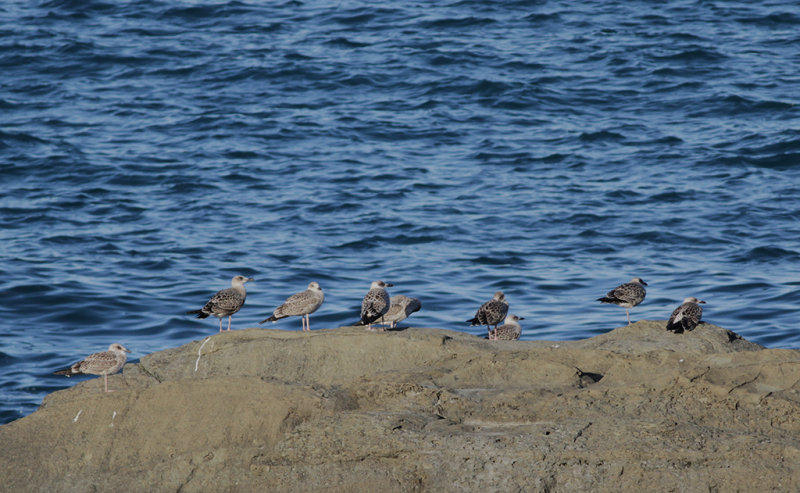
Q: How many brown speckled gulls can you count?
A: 9